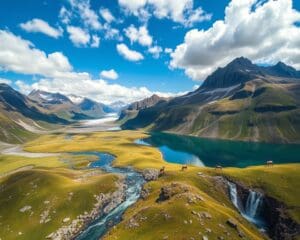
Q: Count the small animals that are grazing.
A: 4